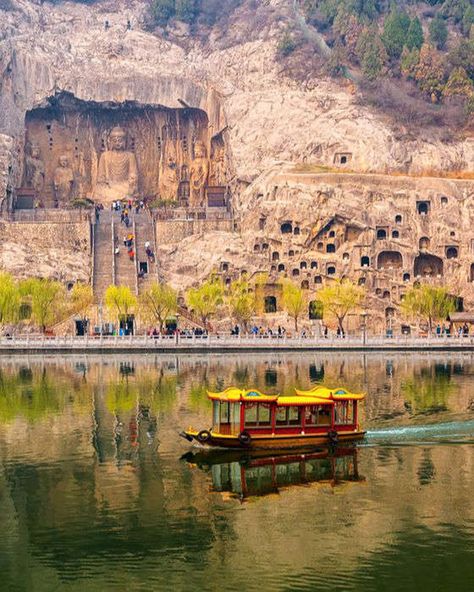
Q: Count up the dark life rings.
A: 3